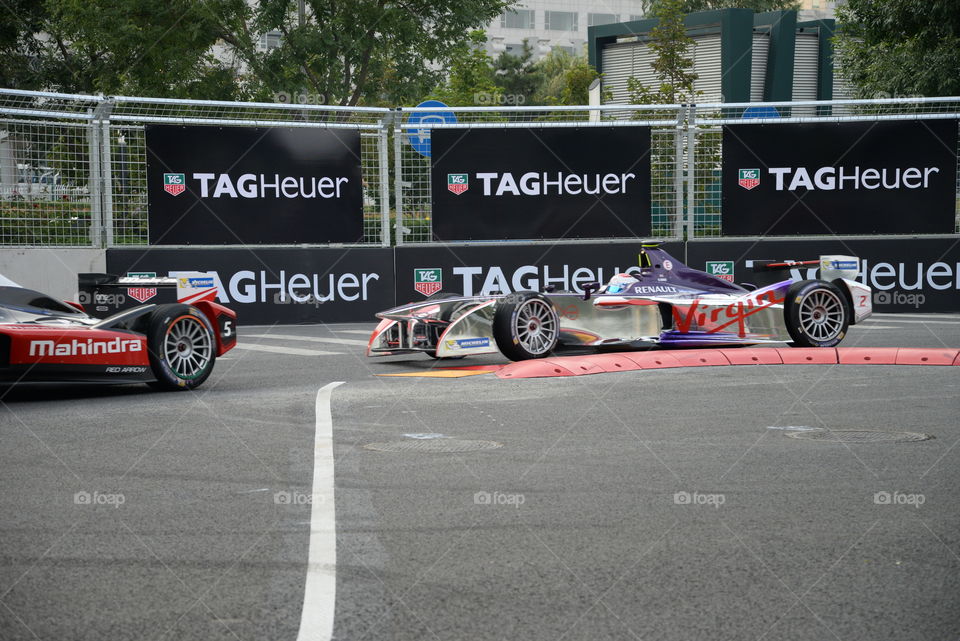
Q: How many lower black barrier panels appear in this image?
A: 3